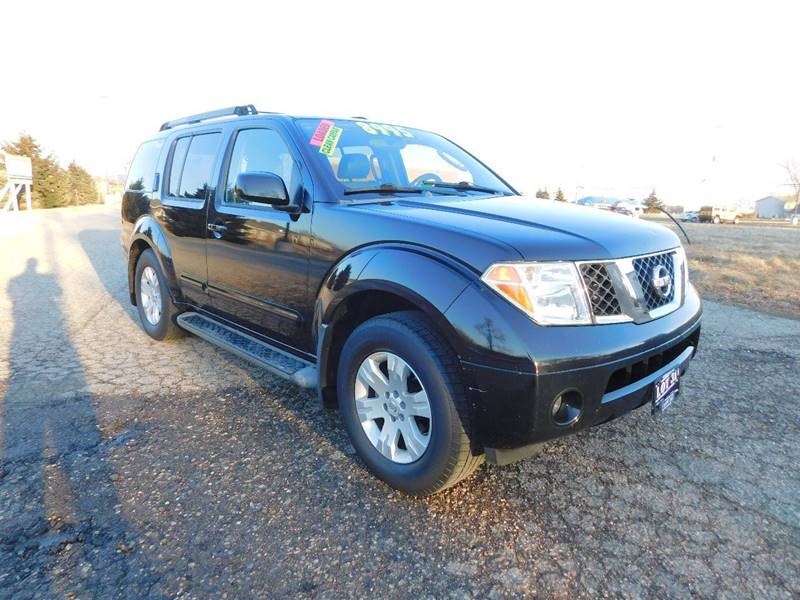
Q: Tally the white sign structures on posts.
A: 1